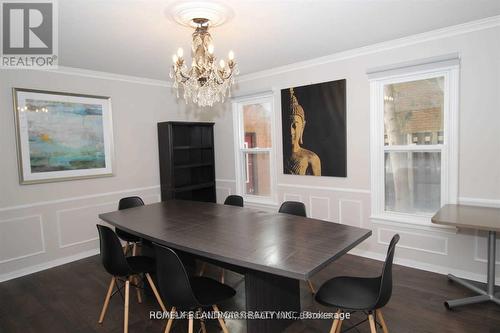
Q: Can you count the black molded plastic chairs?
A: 6